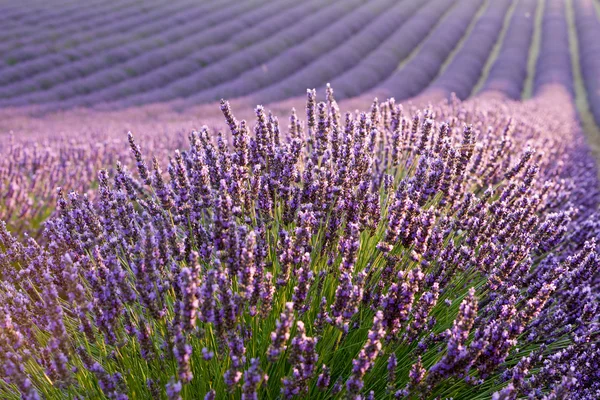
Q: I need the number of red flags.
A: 0